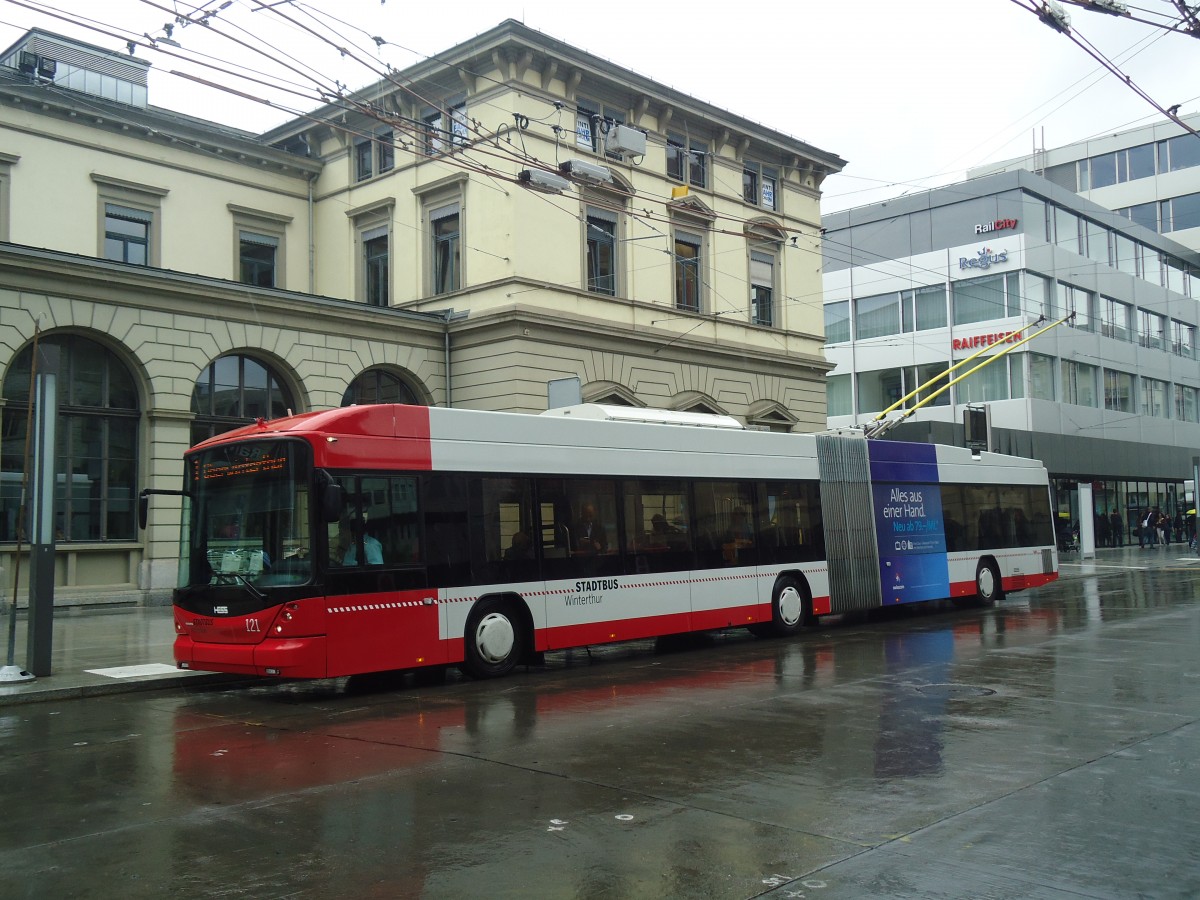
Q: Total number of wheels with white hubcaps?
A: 3